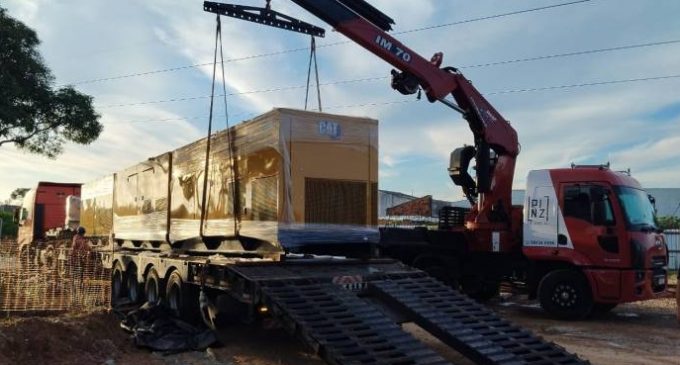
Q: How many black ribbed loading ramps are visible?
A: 2